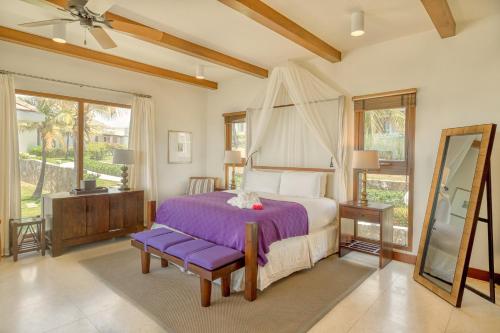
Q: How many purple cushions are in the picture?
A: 4